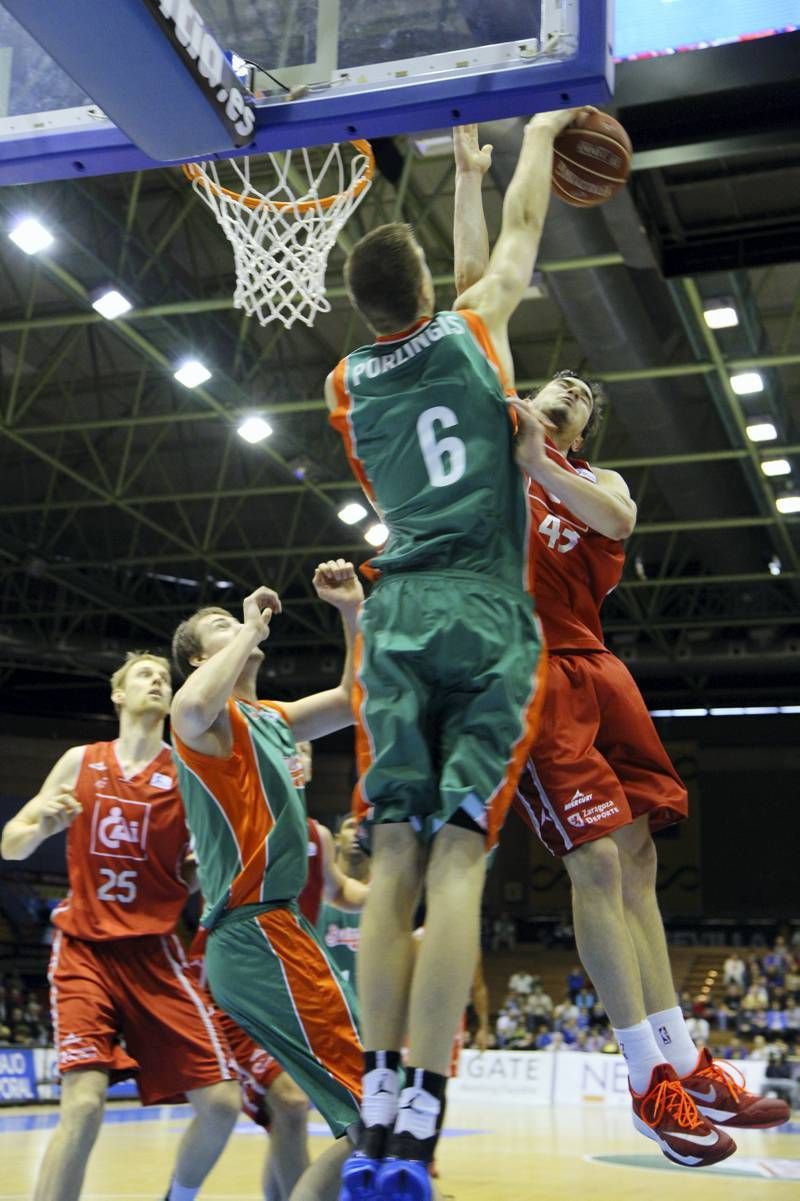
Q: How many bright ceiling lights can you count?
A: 11